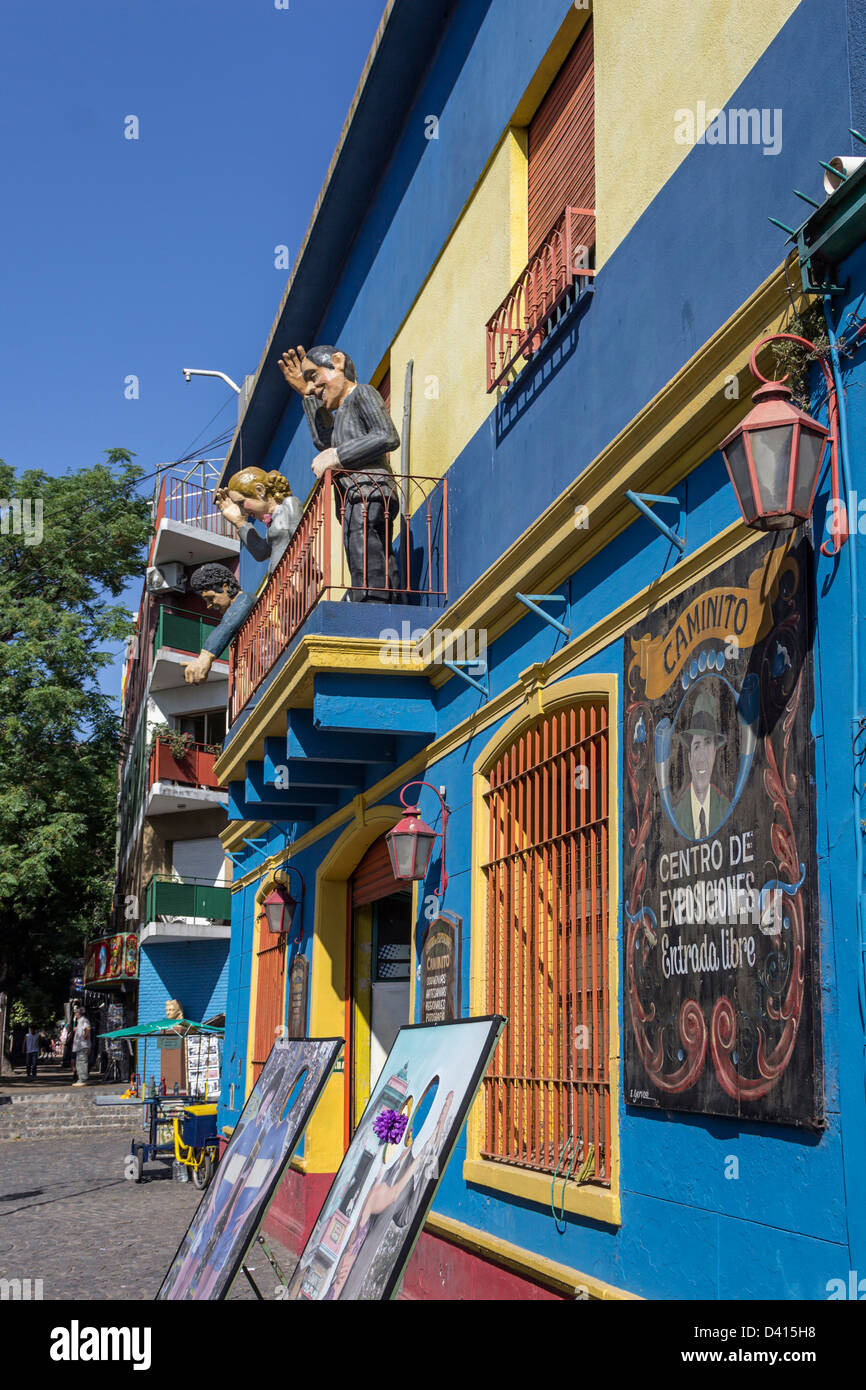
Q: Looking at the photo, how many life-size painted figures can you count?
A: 3